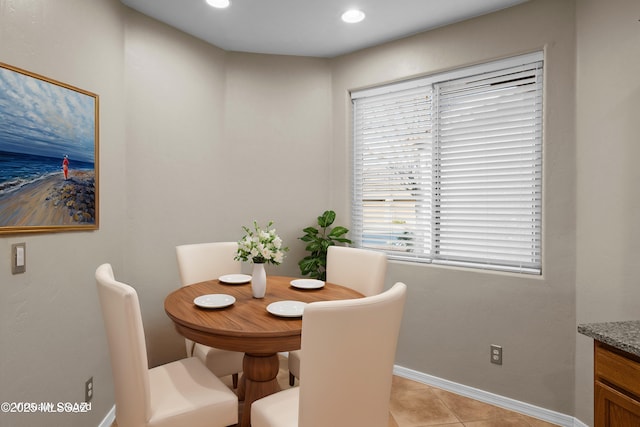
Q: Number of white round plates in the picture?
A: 4